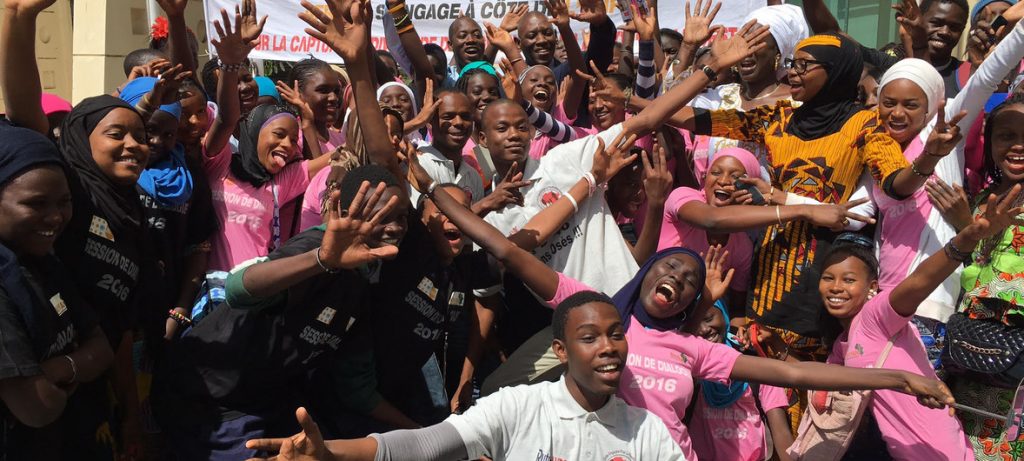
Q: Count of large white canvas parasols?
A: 0